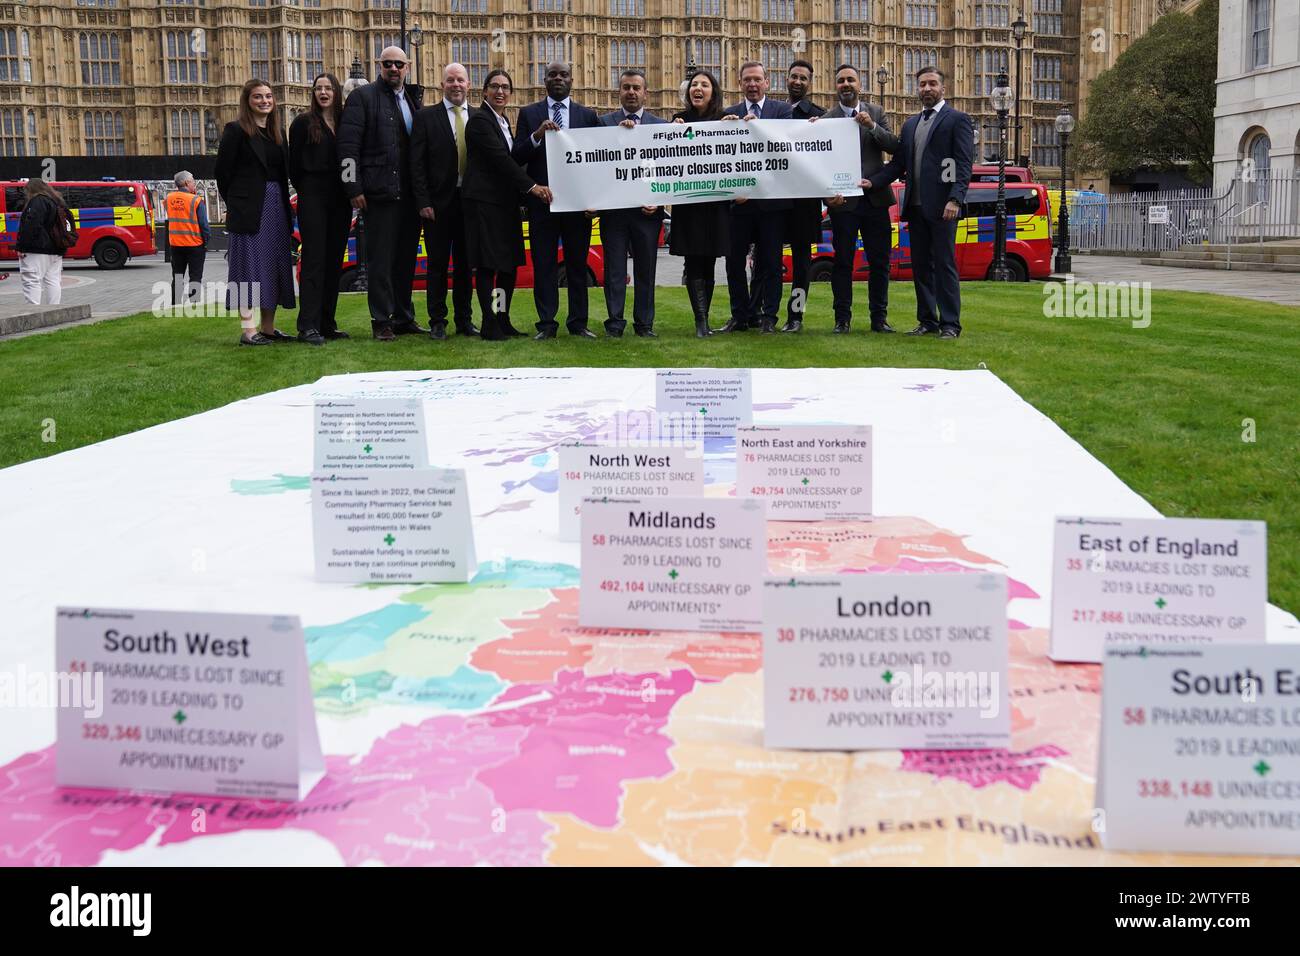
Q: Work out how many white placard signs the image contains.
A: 10